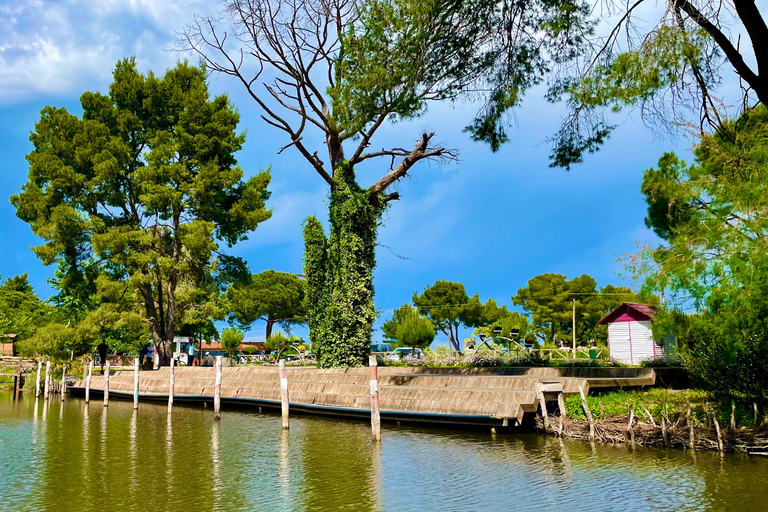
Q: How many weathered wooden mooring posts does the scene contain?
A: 10